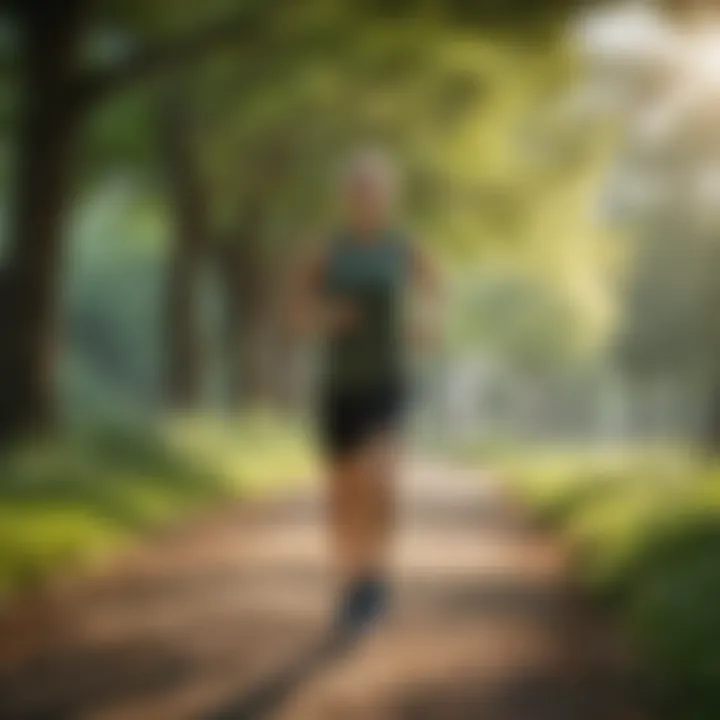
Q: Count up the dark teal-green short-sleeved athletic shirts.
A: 1